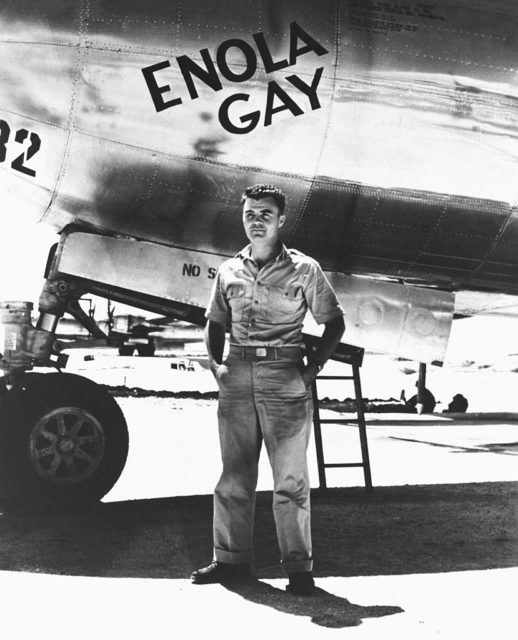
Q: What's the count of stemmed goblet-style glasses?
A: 0